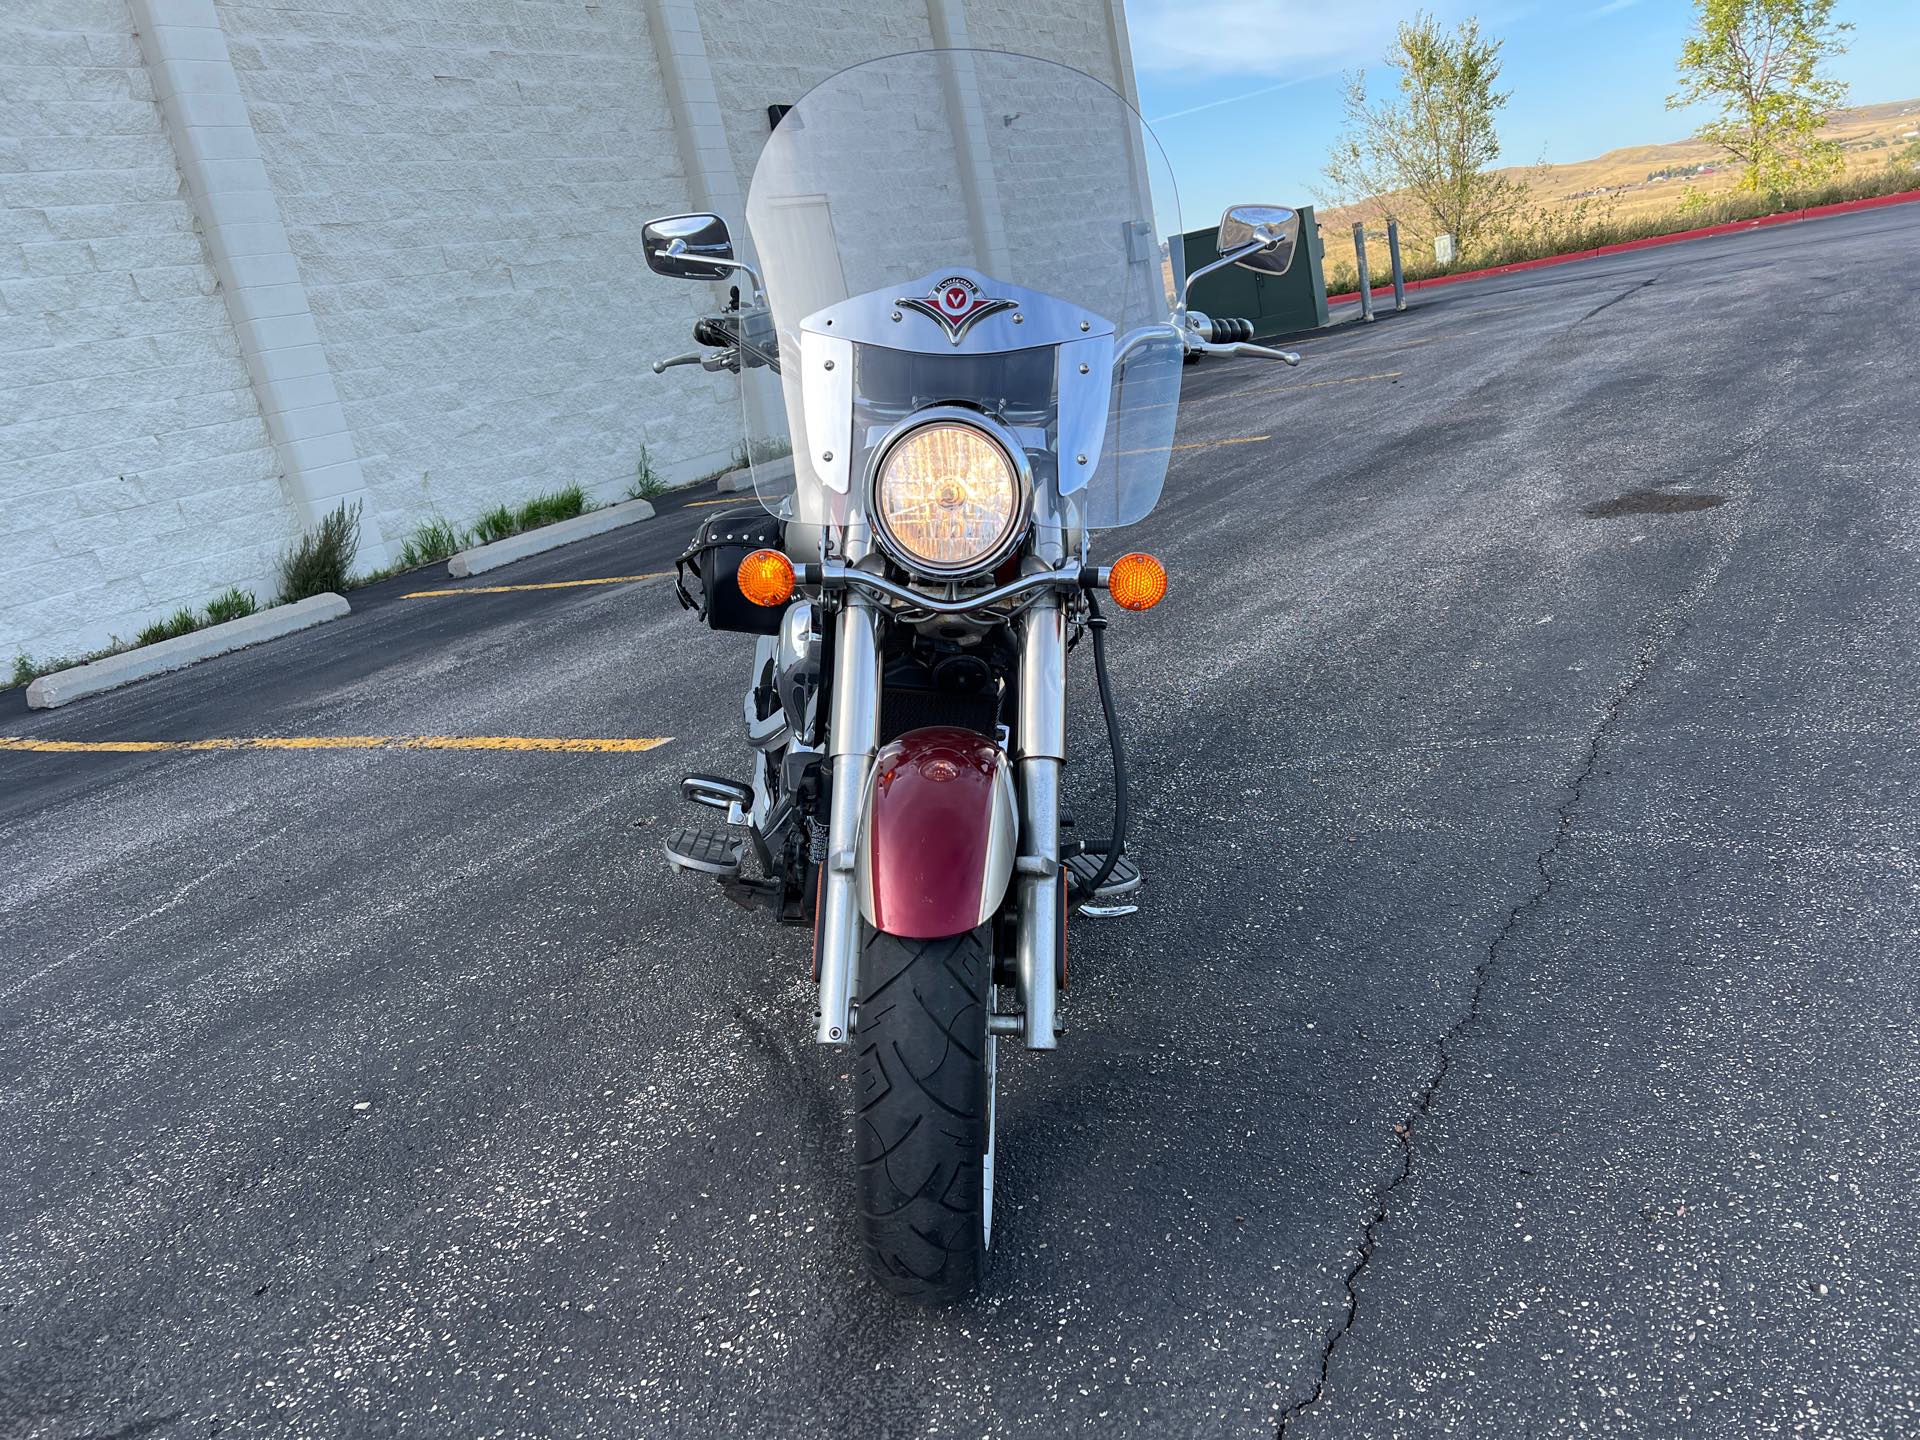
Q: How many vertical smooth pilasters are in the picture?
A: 4